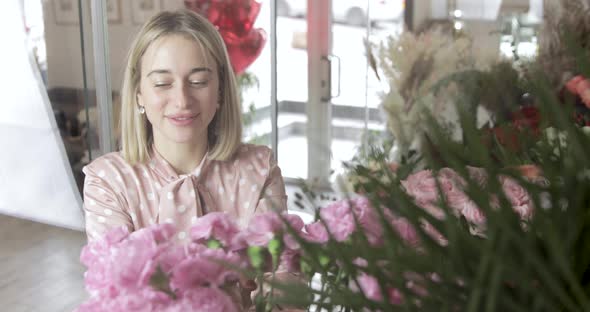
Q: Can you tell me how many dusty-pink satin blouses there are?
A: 1